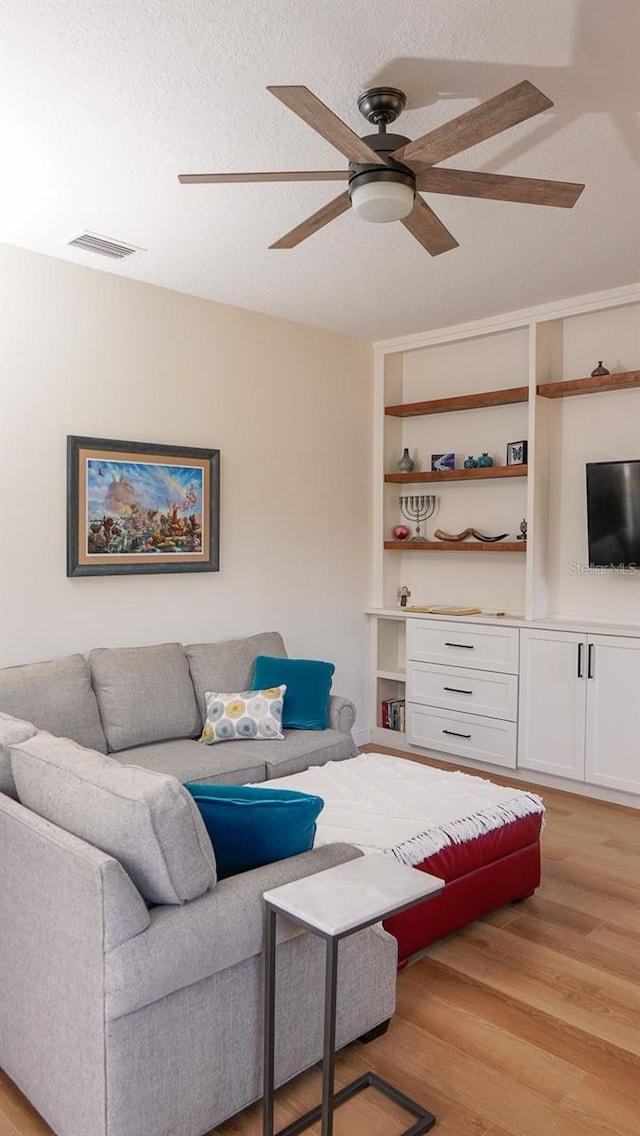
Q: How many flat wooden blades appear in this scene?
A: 6